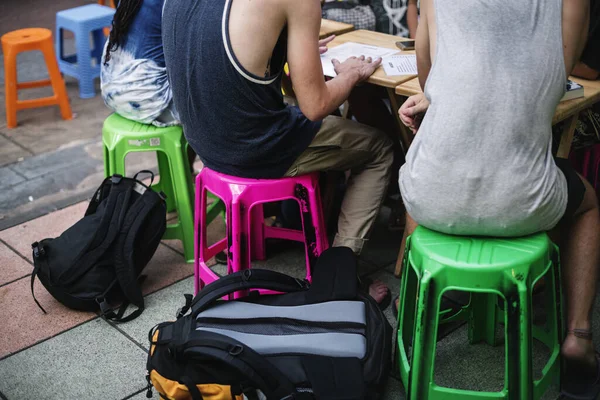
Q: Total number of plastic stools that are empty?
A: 2